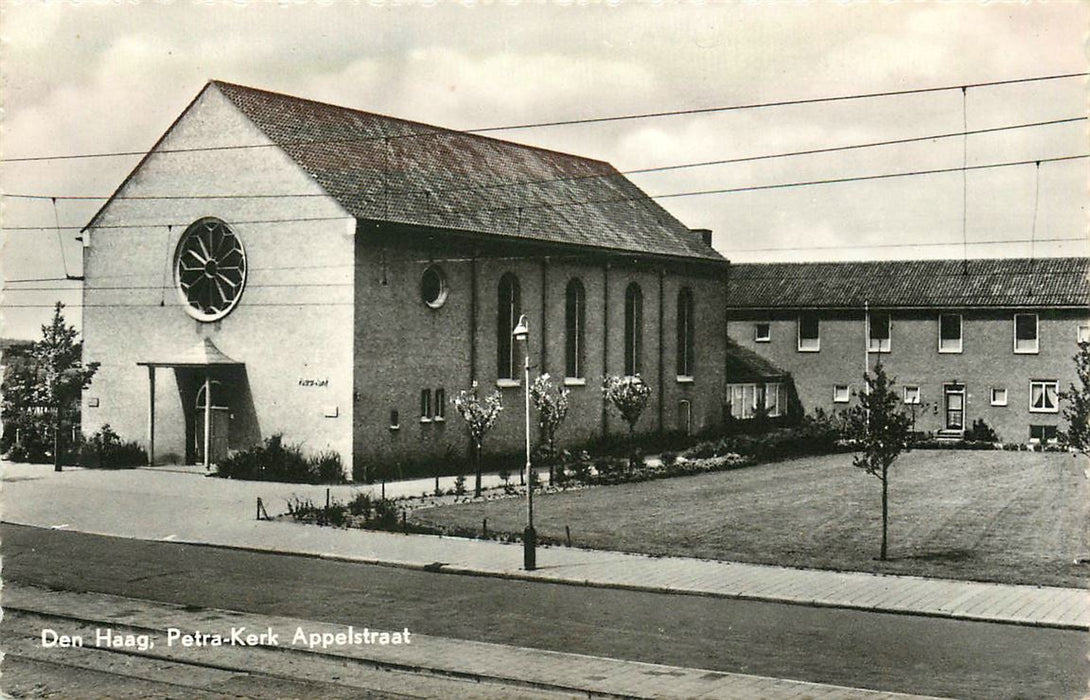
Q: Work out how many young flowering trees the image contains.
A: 3